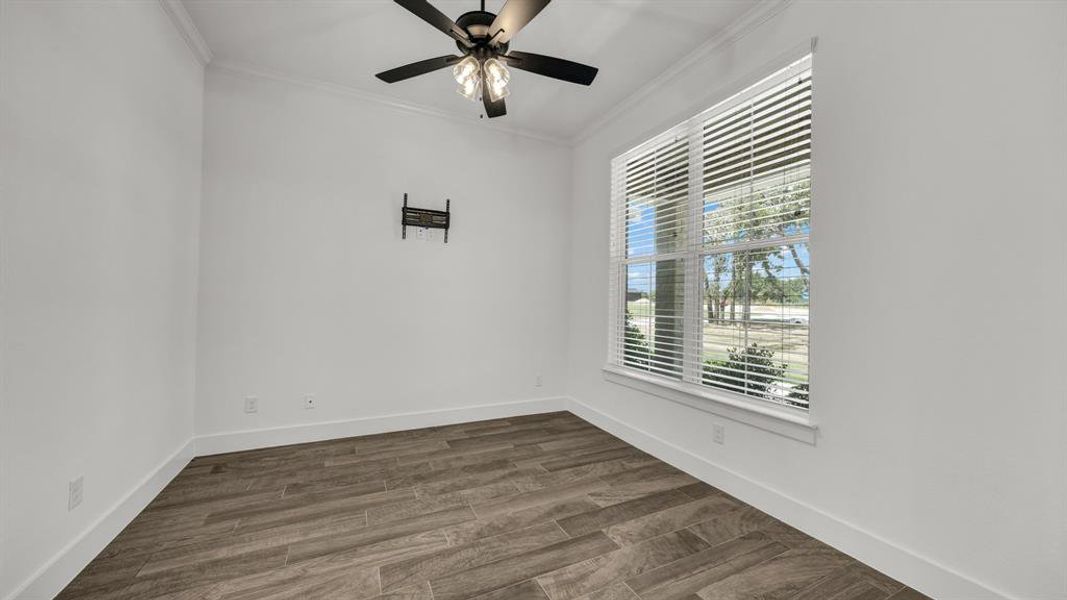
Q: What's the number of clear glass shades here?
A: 4